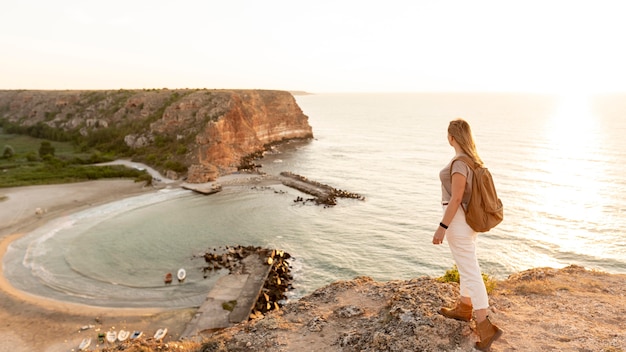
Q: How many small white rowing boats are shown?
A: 6